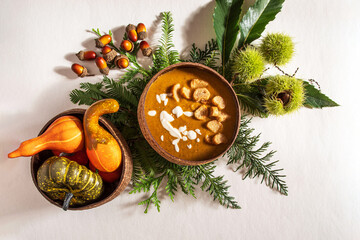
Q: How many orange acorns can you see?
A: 10